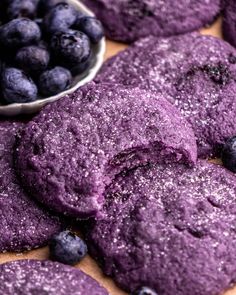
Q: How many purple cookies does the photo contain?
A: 7